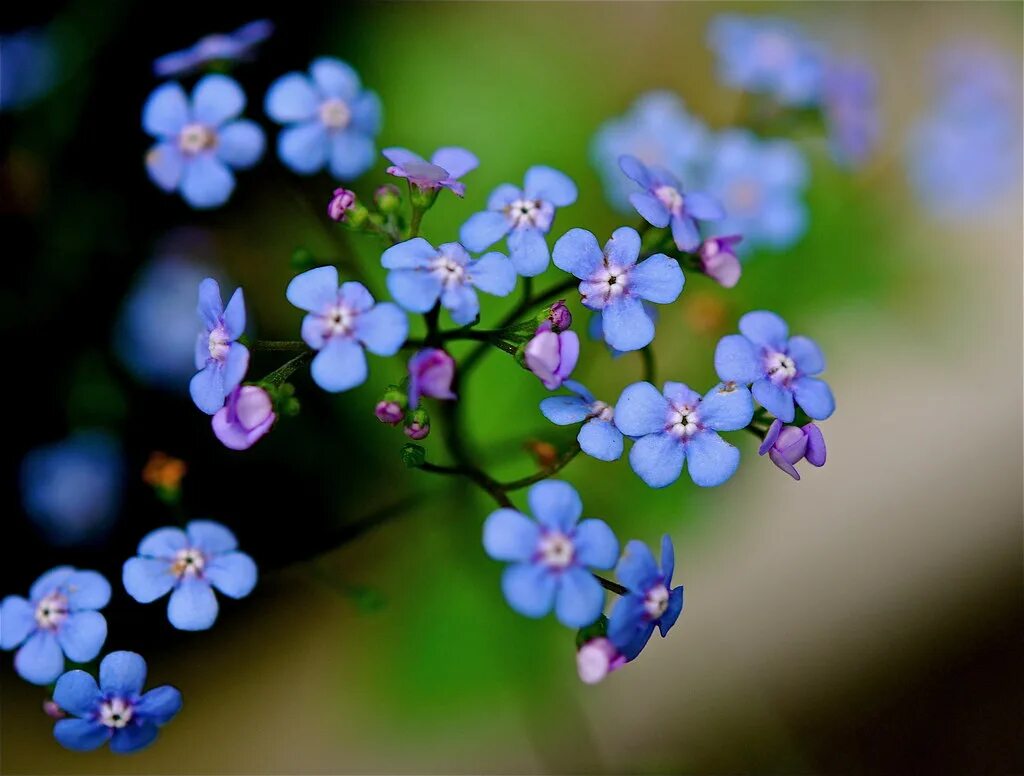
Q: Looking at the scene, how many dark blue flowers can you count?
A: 2